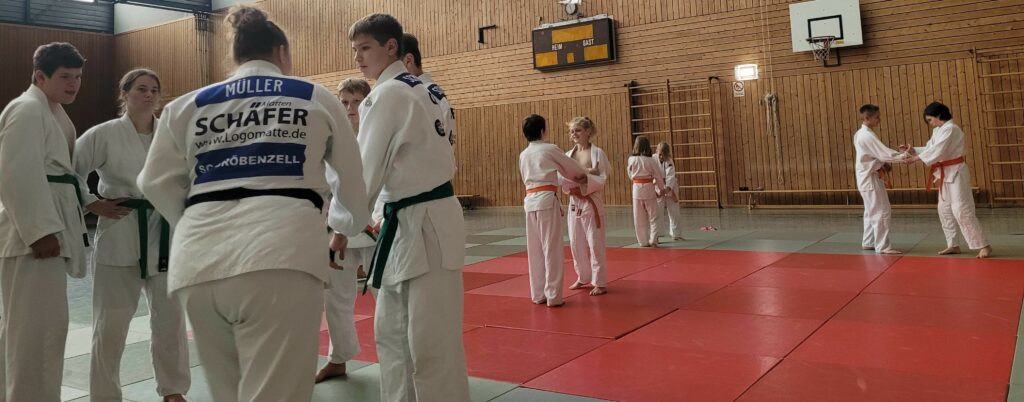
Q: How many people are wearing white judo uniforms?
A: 12